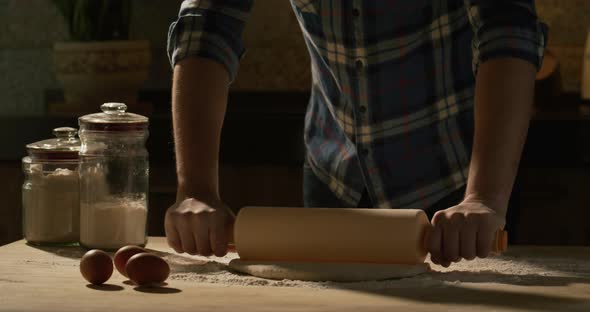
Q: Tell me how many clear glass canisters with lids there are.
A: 2